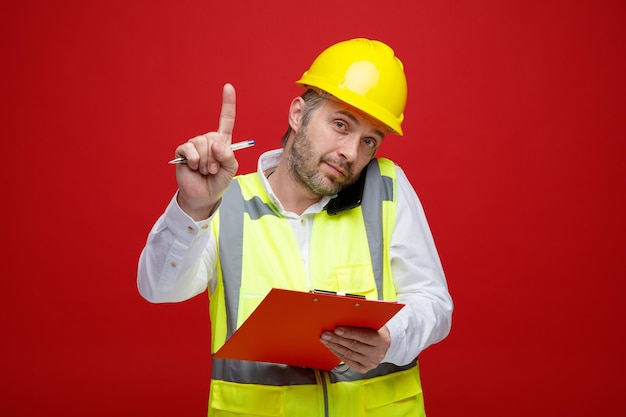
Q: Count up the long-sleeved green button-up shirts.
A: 0